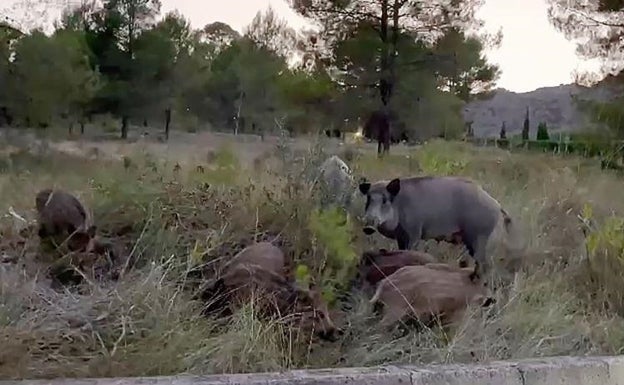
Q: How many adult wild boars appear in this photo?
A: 2